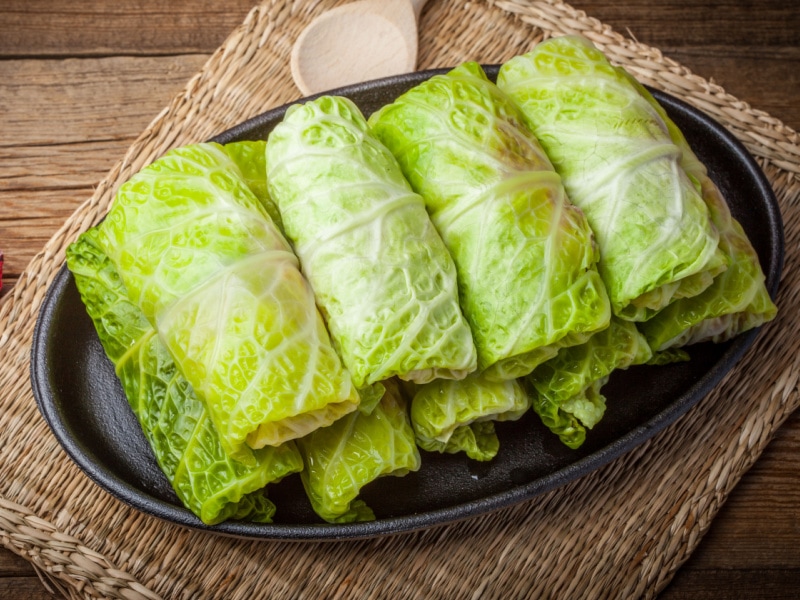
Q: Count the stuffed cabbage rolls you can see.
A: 9